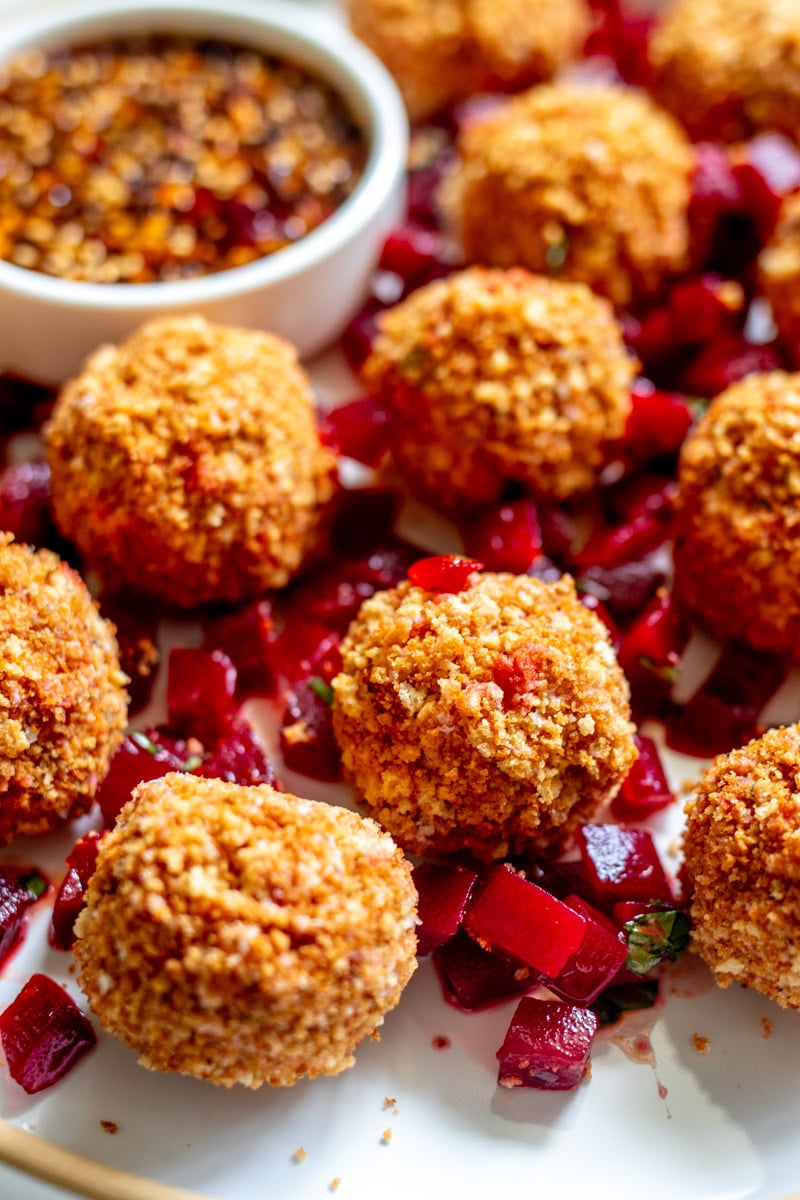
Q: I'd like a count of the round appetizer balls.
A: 12